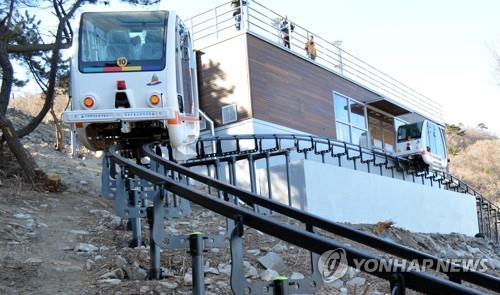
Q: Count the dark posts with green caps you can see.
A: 2